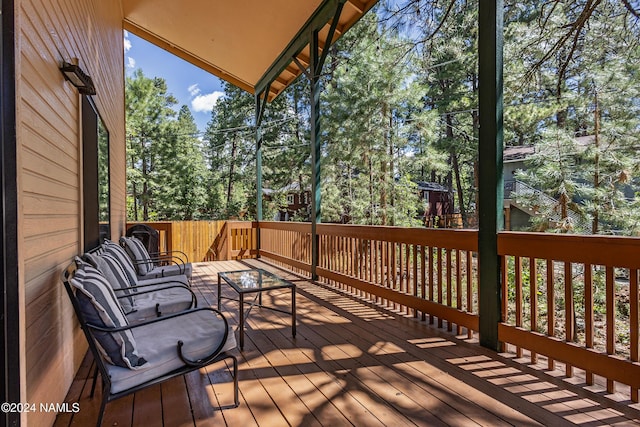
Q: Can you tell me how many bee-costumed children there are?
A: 0